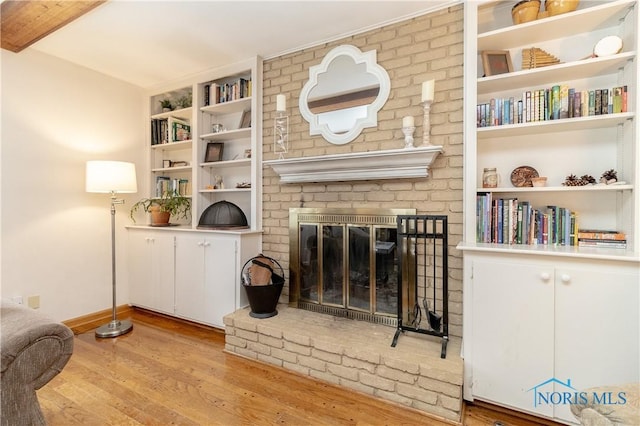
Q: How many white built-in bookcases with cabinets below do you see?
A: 2